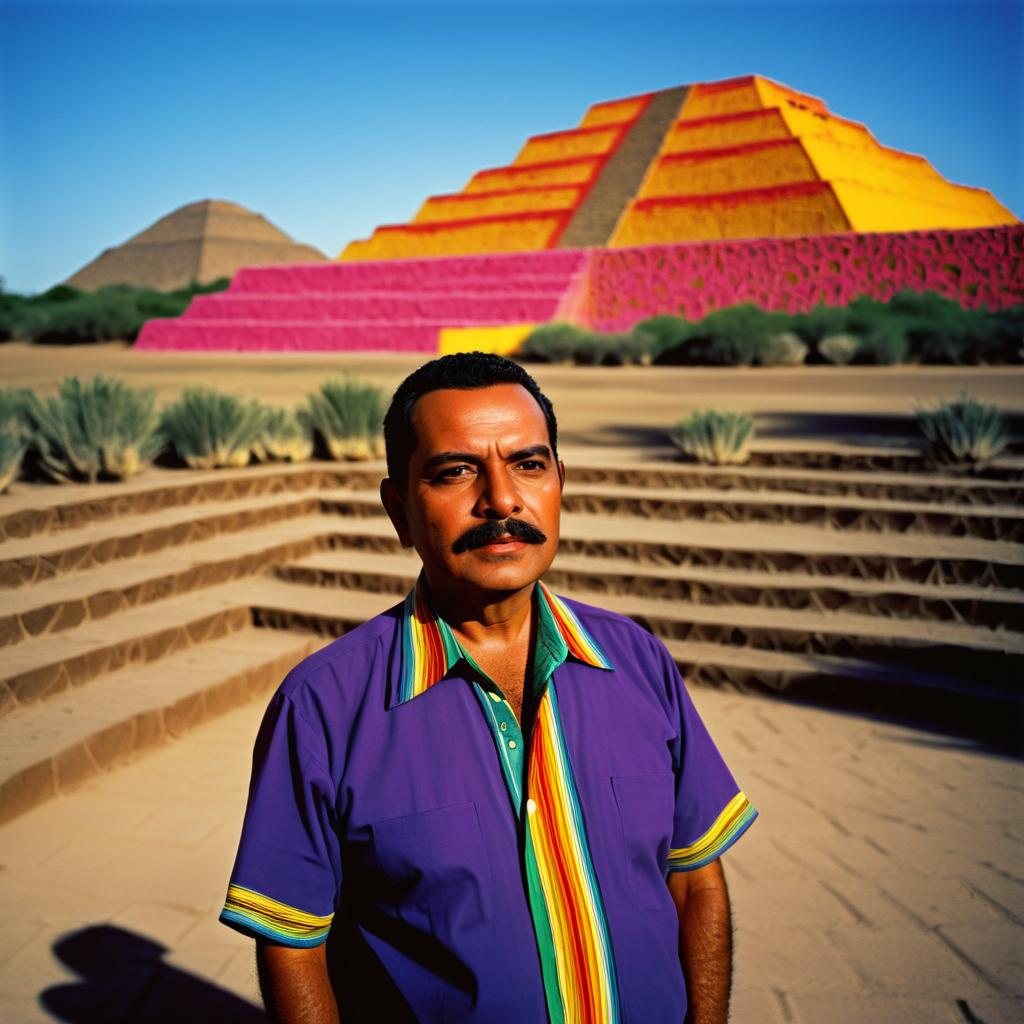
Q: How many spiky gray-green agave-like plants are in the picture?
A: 7